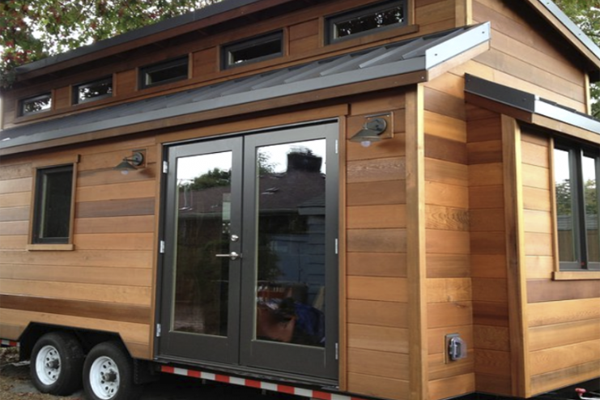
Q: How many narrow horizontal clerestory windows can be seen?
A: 5